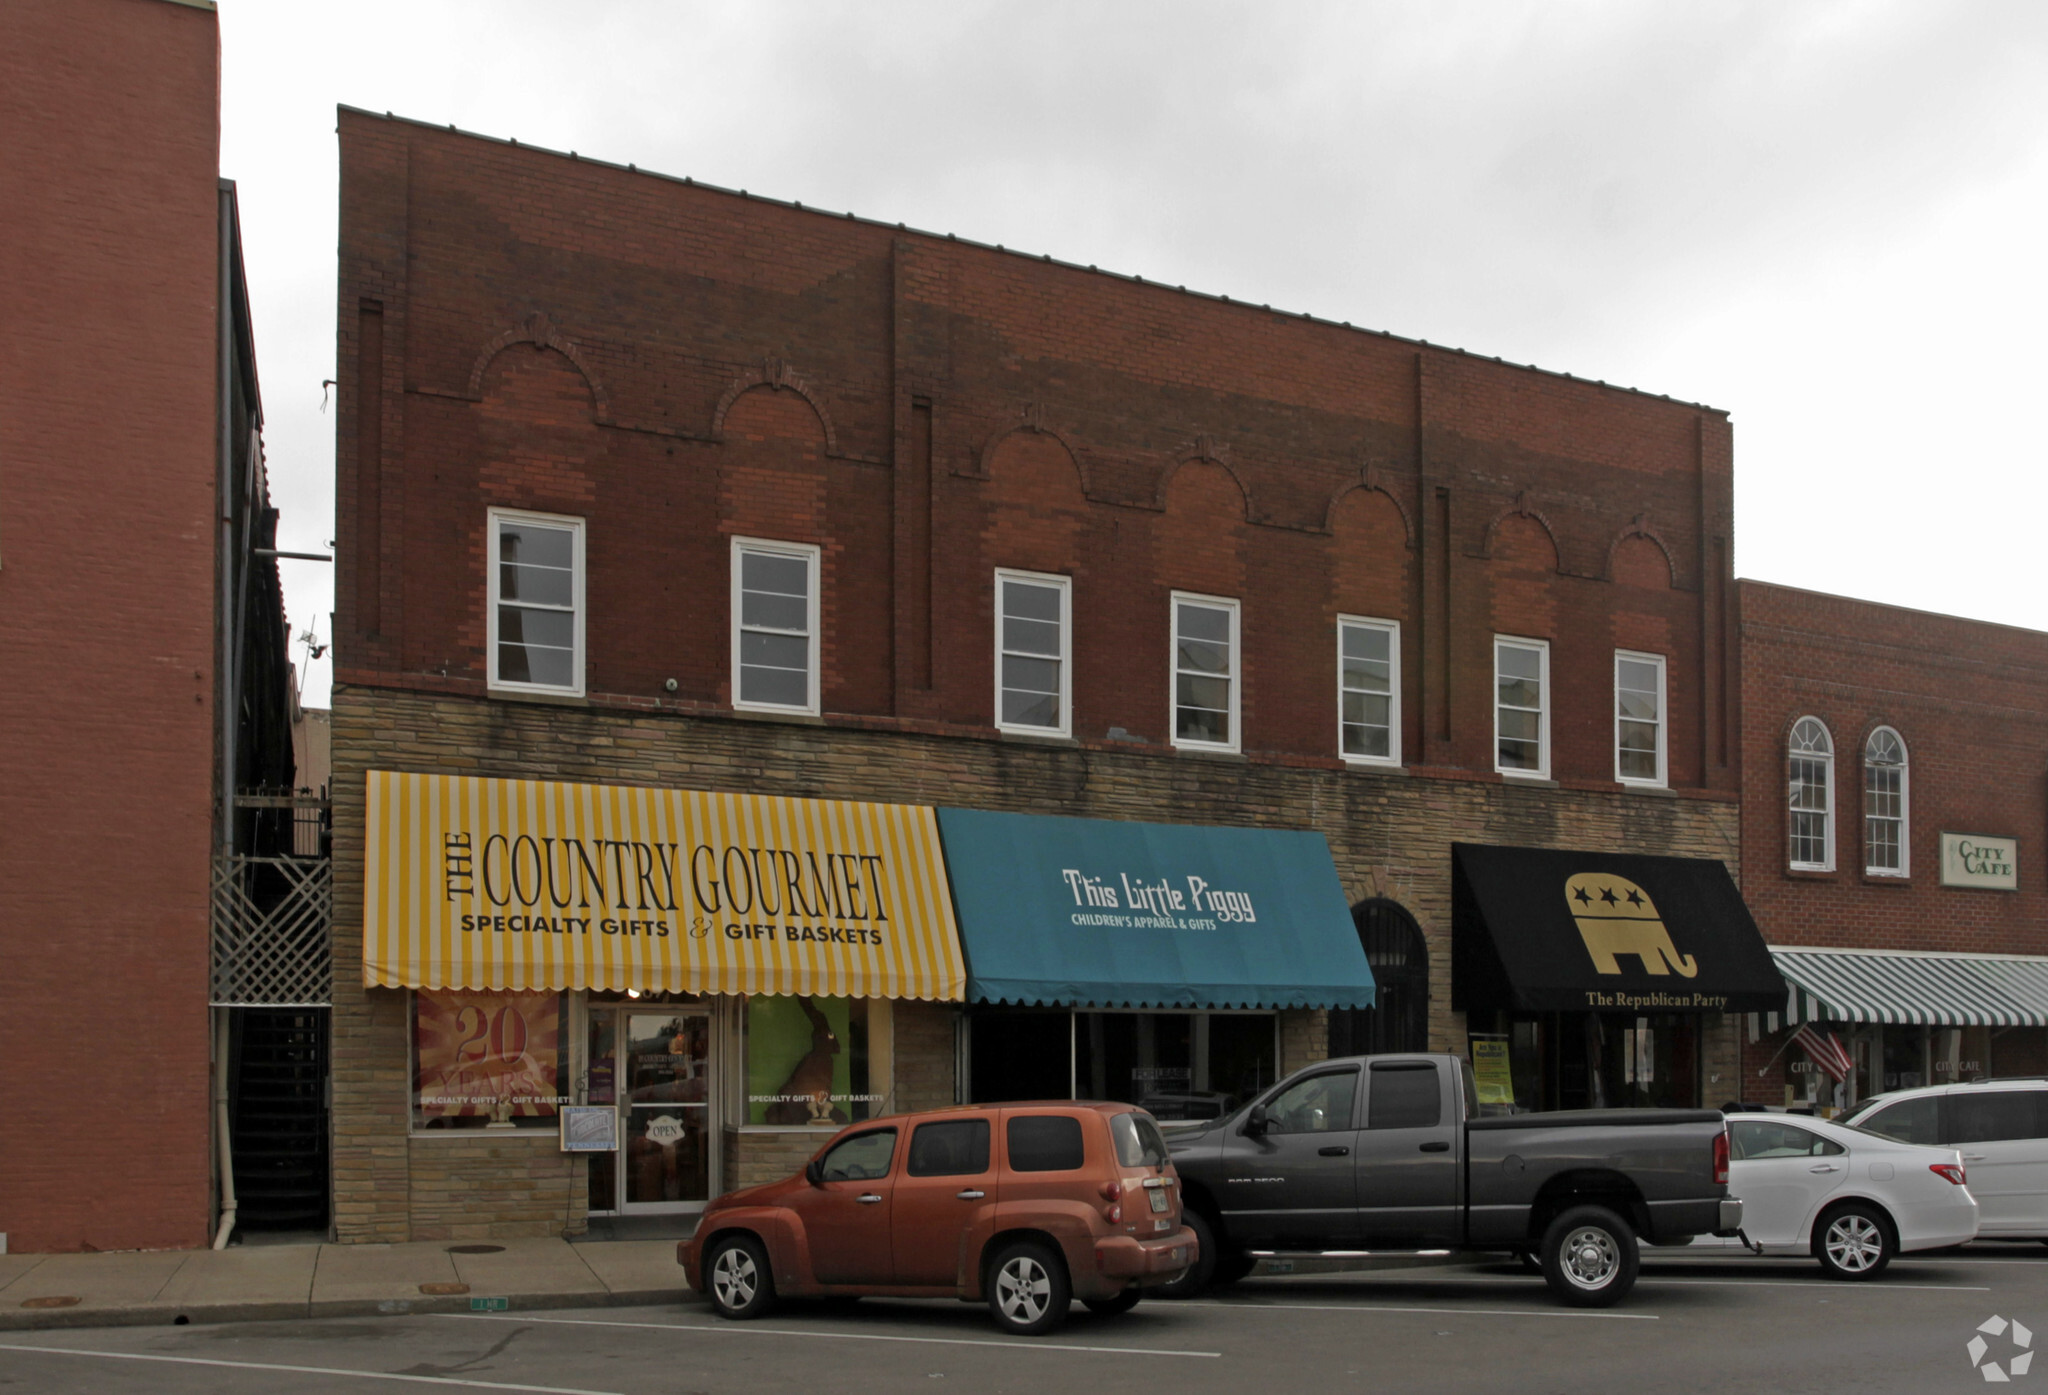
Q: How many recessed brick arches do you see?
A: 7